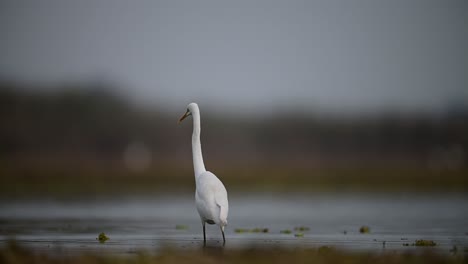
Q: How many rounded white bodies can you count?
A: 1